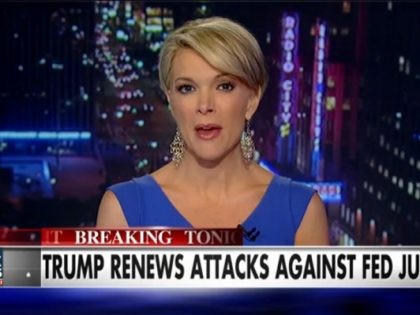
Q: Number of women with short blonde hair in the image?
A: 1